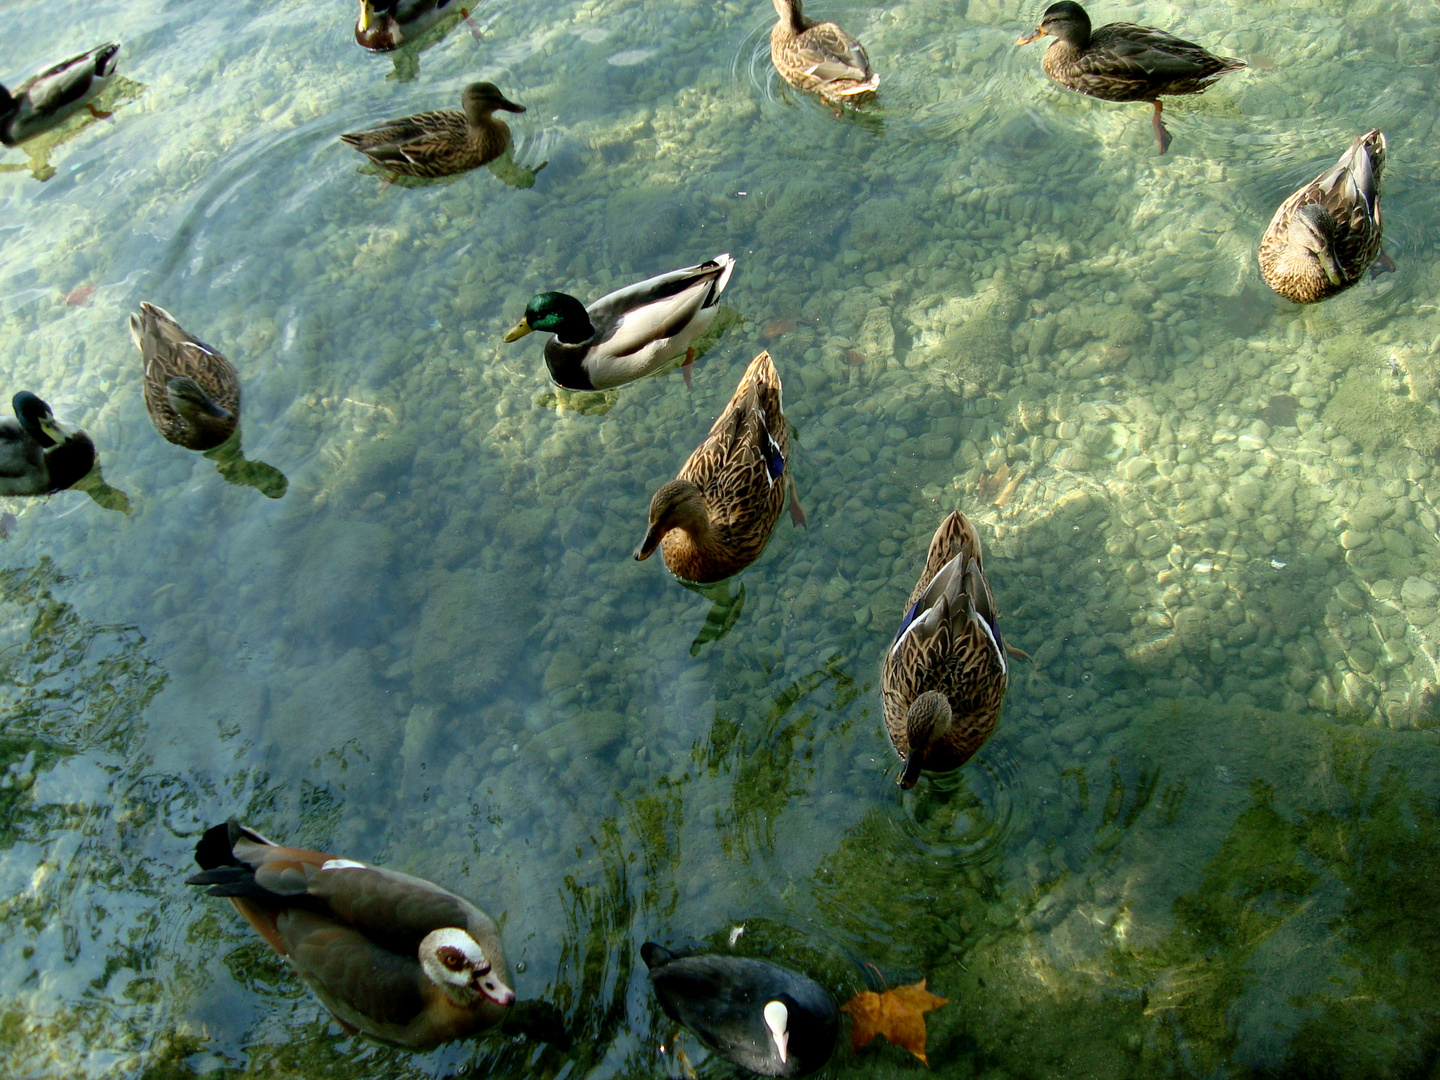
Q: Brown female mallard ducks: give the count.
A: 7